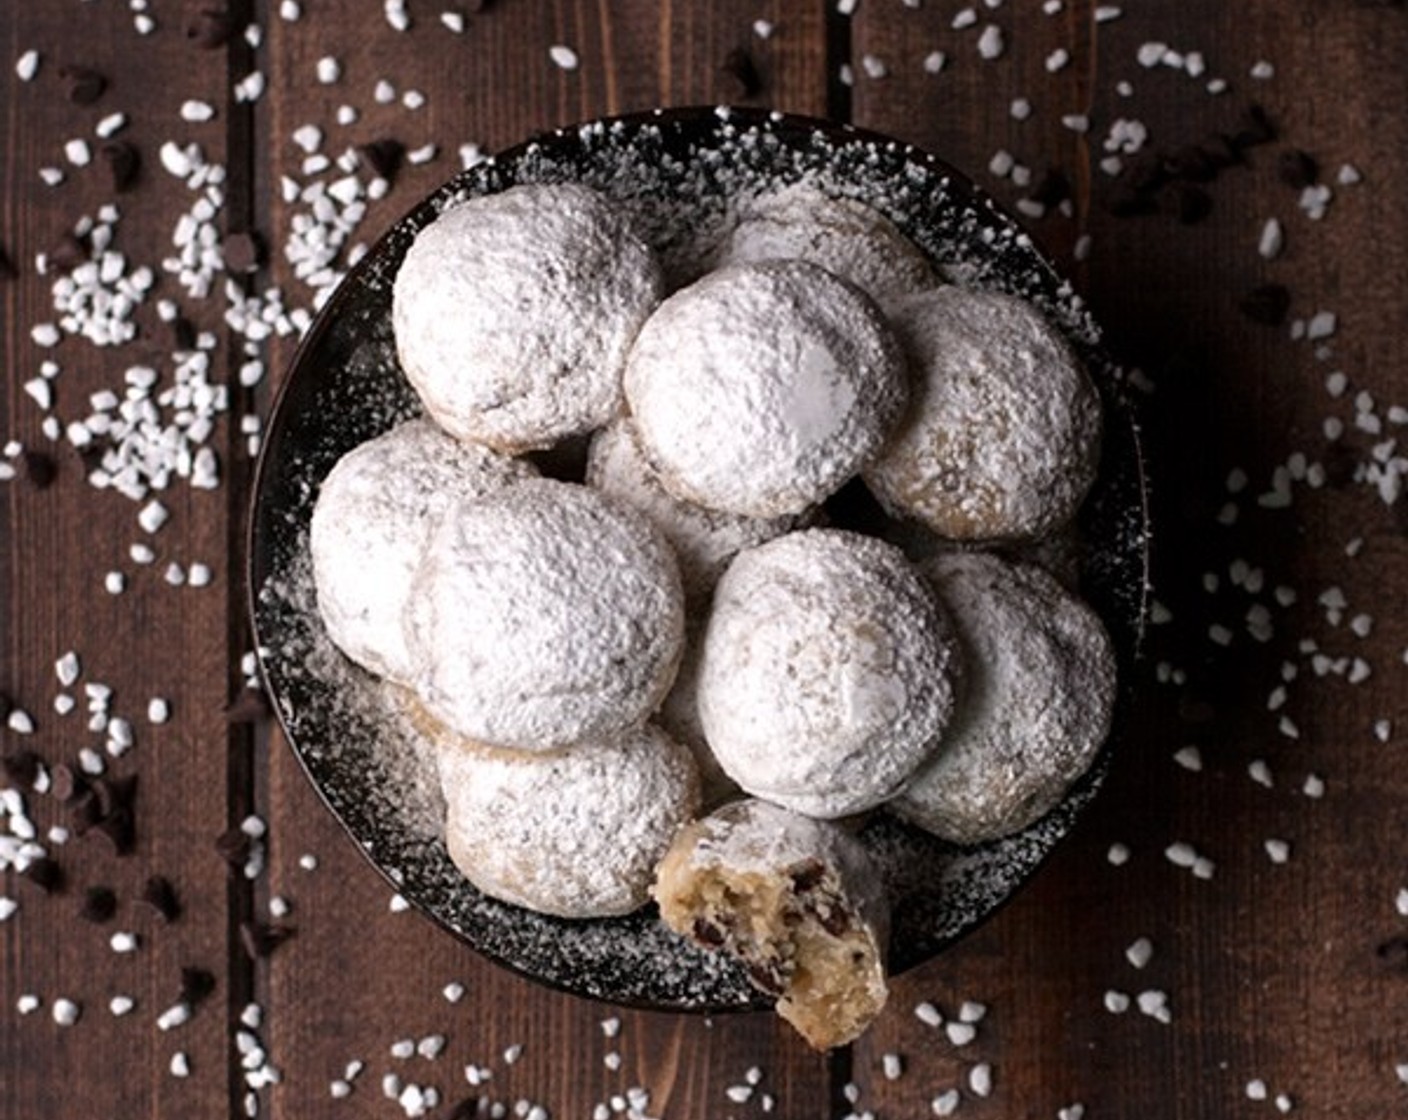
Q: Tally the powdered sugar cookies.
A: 11